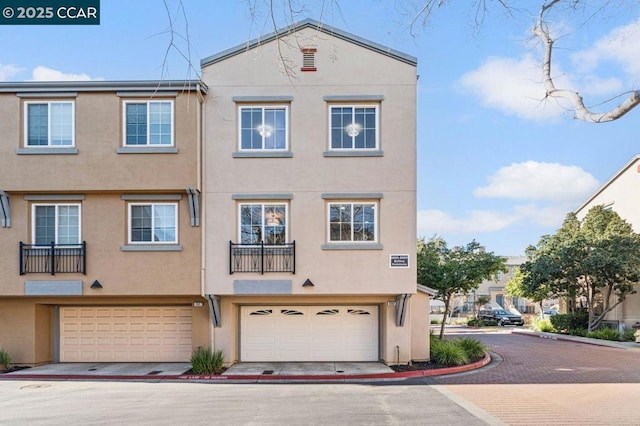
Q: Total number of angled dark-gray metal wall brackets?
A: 4